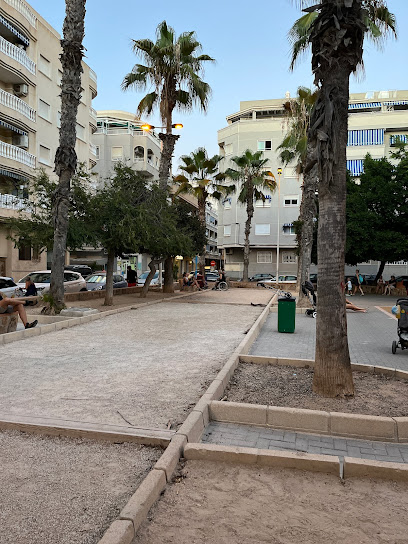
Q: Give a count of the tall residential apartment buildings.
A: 3